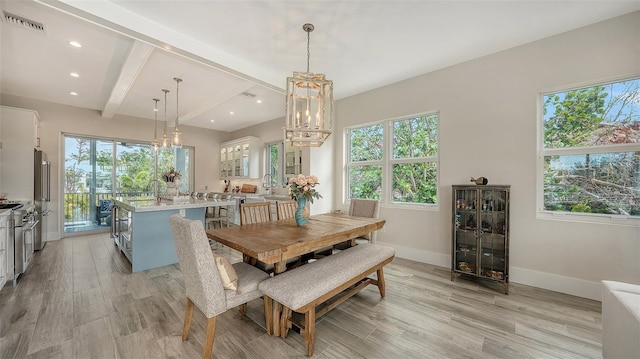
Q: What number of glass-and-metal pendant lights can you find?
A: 3